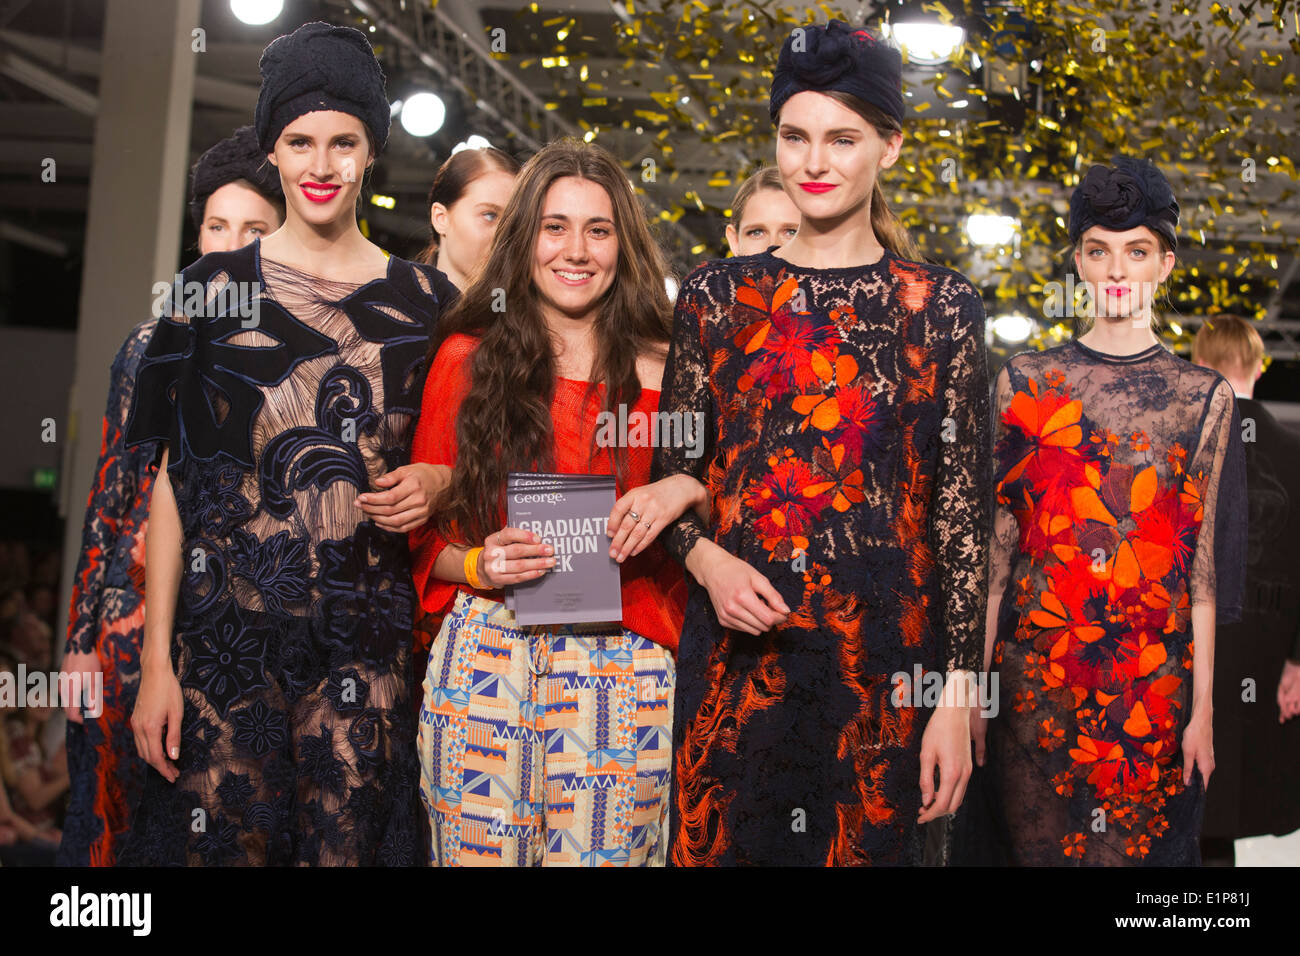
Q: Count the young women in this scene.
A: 7